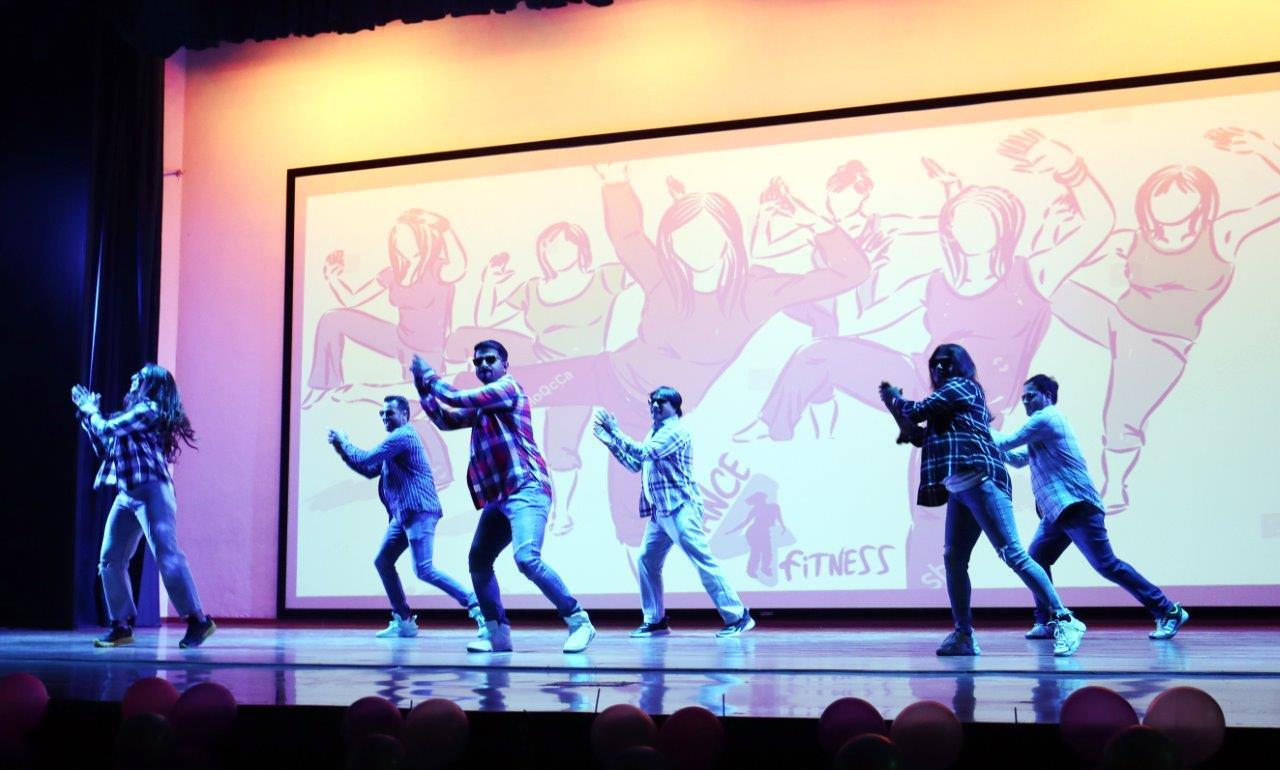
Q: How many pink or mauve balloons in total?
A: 11